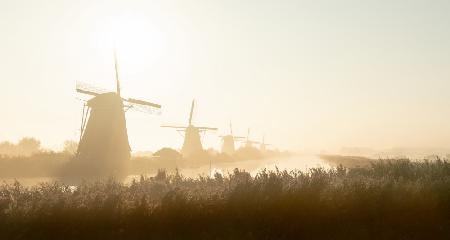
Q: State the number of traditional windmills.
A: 5